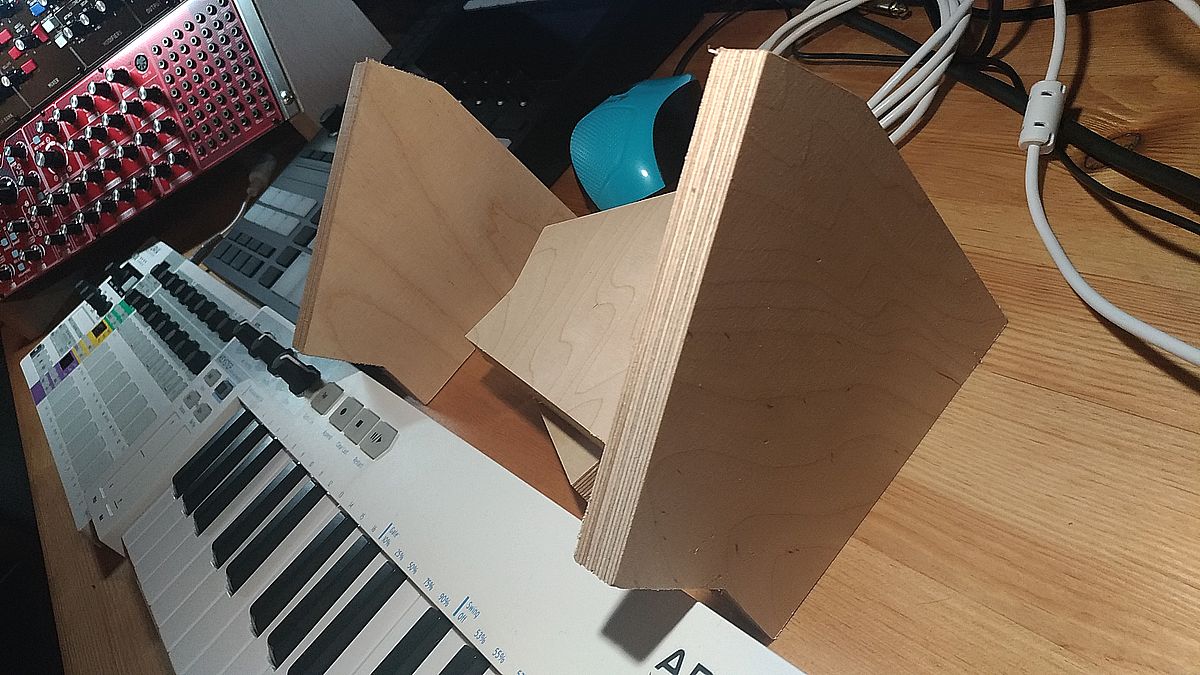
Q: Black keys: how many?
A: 10